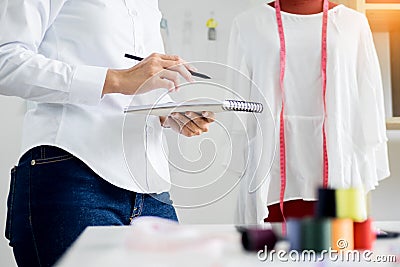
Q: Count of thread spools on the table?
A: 7